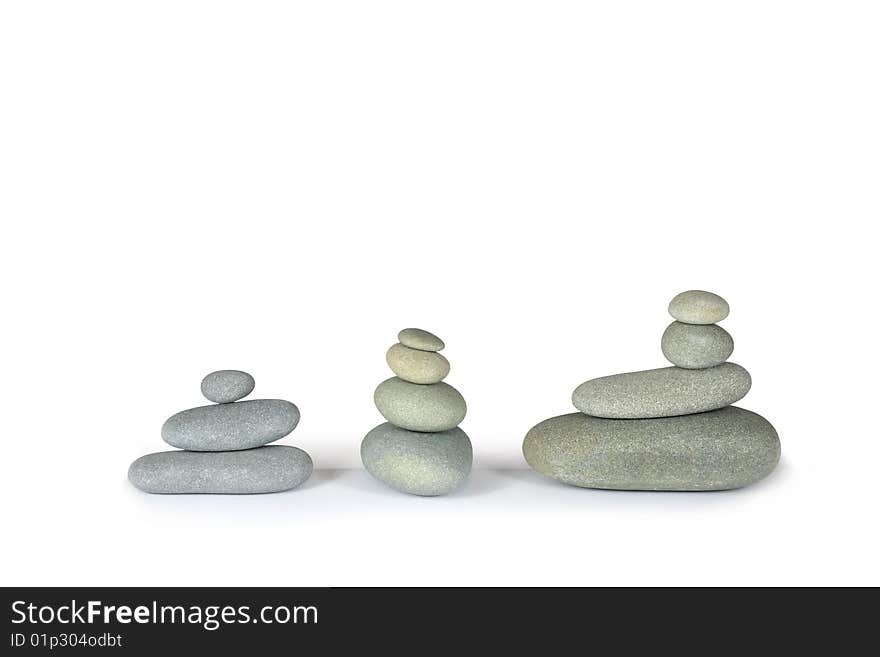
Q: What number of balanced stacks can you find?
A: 3